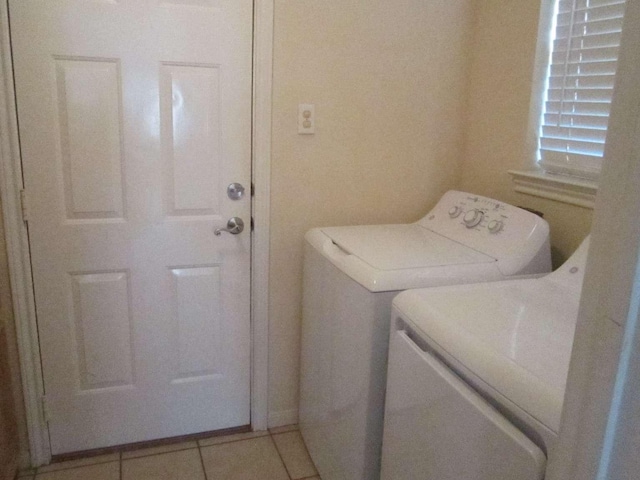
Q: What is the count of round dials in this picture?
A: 3